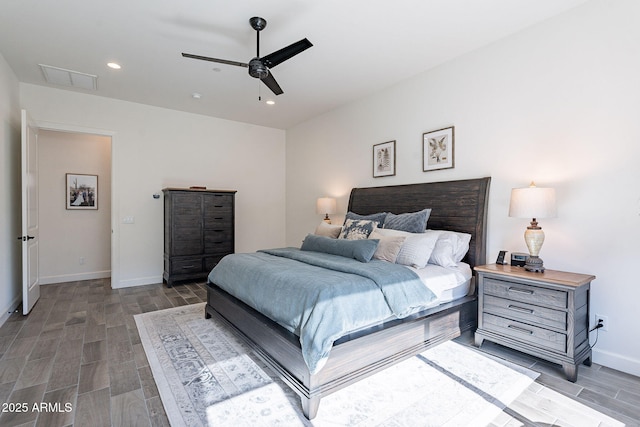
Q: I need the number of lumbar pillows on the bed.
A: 1